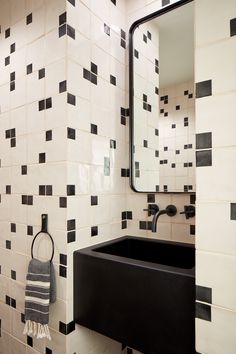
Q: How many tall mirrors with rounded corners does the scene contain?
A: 1